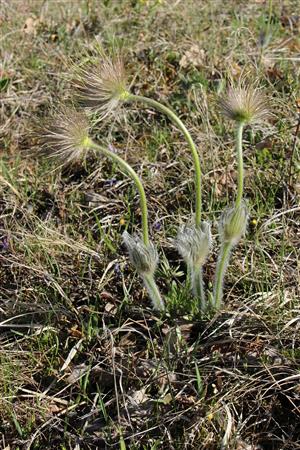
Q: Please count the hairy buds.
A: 3